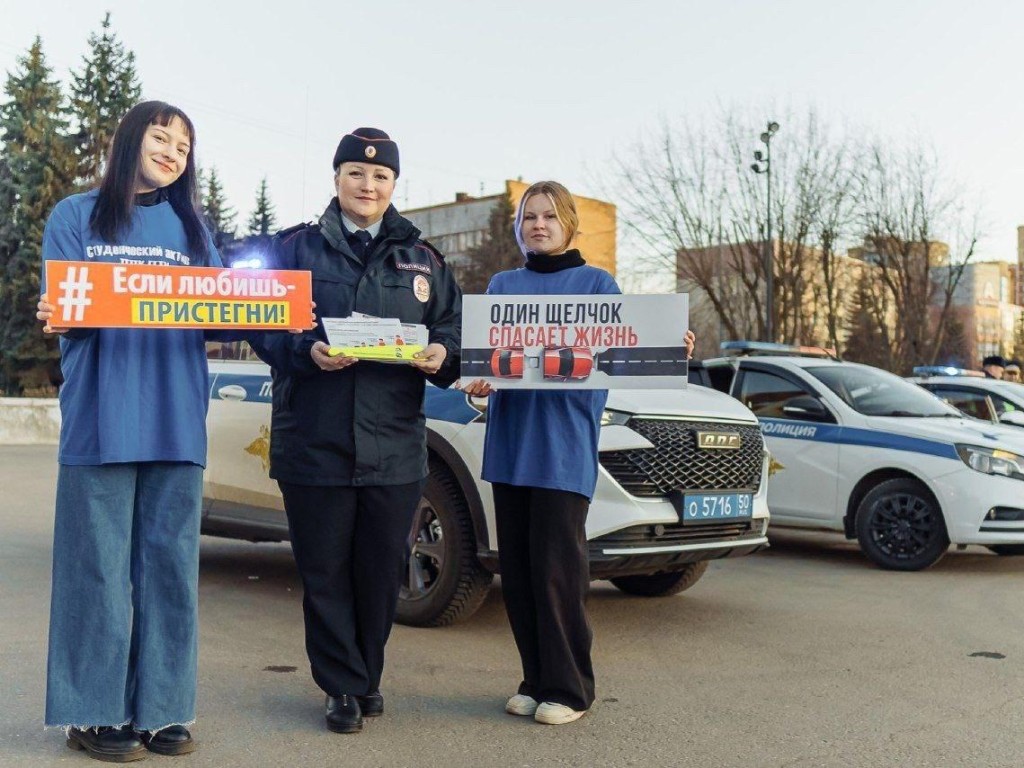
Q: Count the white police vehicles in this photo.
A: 3